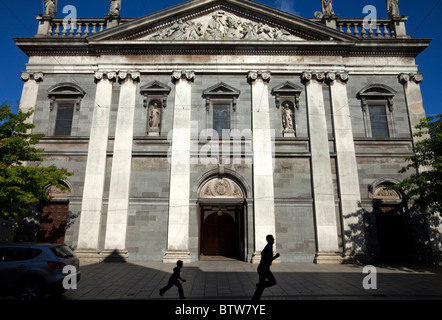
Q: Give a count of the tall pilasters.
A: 8